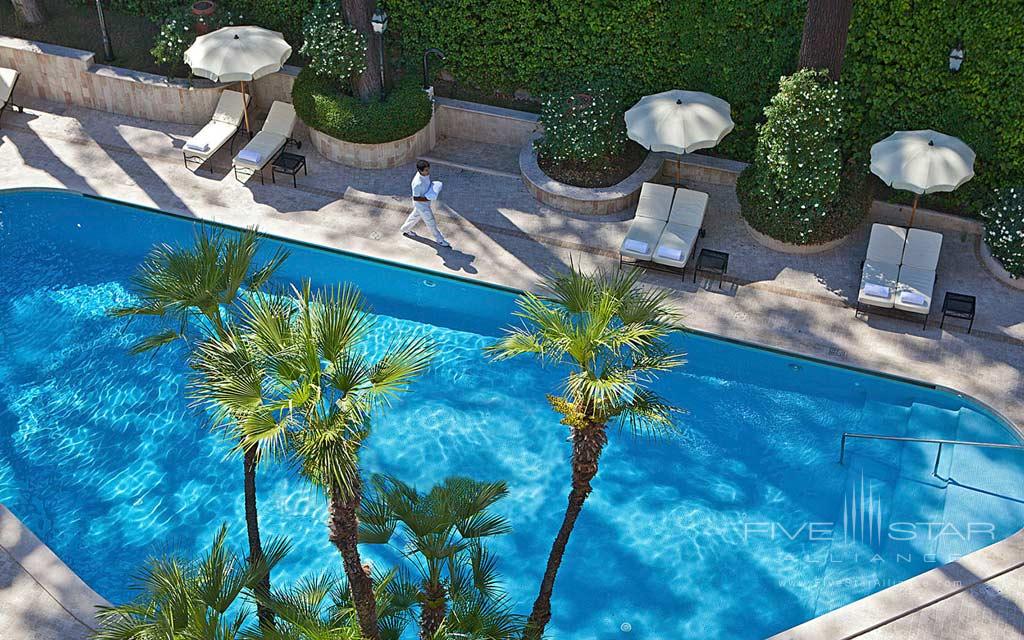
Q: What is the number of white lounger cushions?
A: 7